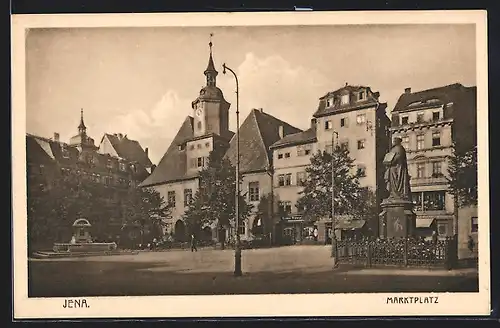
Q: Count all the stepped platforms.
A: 1